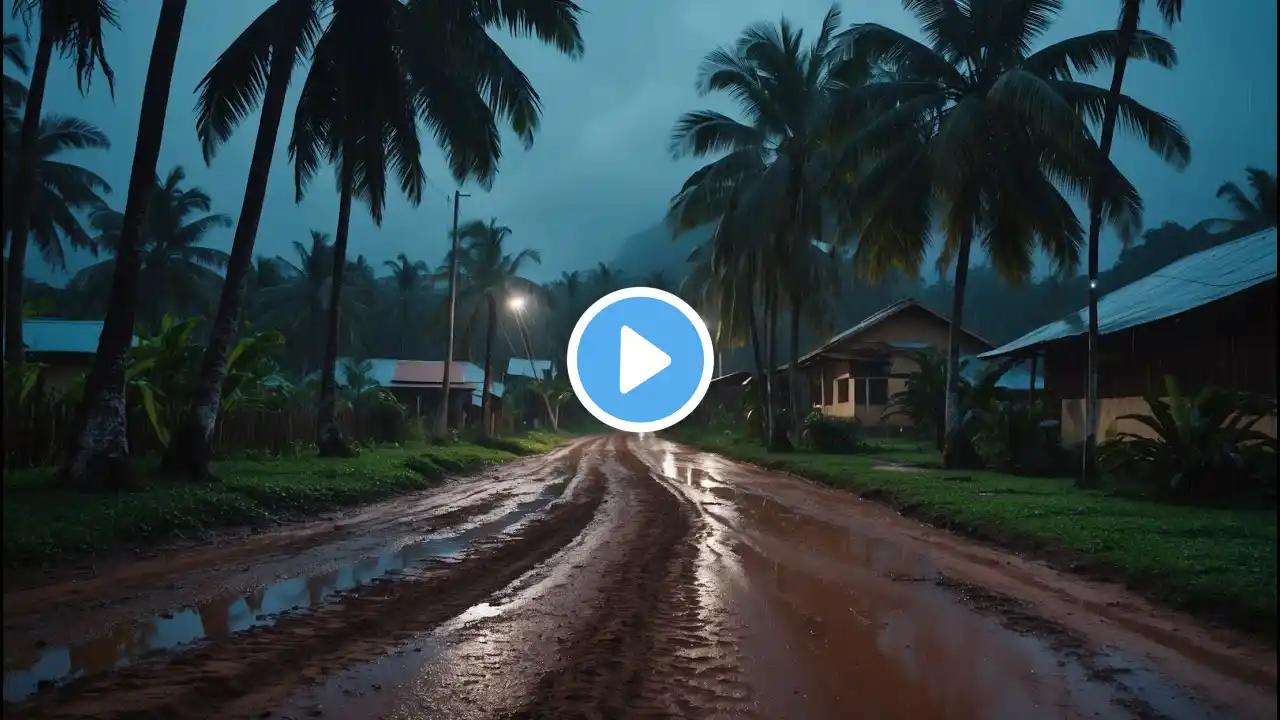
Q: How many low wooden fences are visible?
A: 1